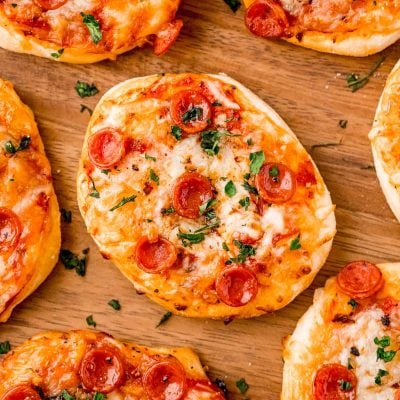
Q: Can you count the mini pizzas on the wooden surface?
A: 7